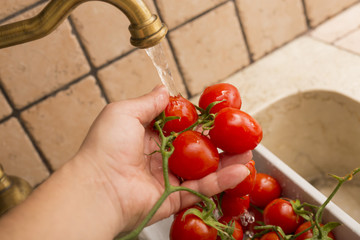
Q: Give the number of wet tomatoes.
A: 12